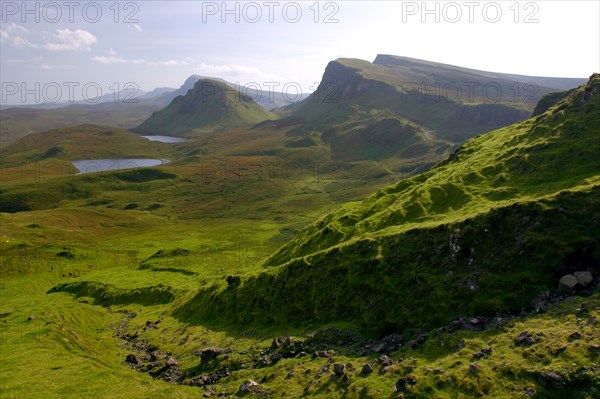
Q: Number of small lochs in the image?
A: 2